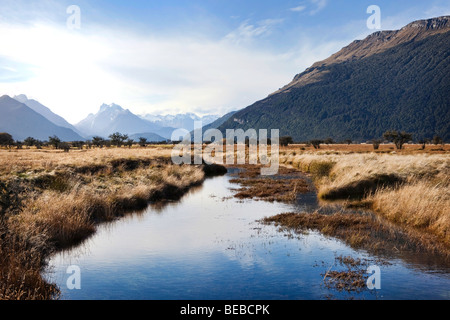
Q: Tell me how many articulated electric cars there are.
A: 0